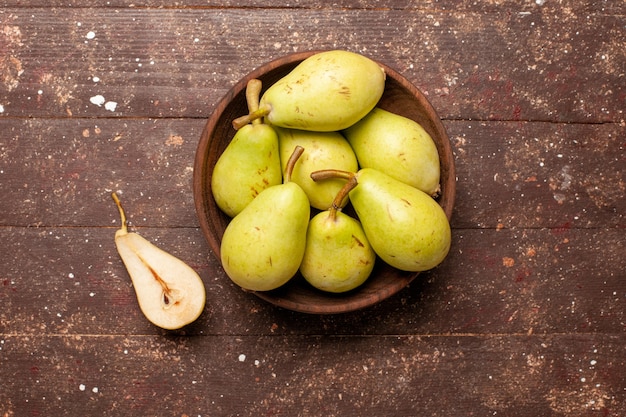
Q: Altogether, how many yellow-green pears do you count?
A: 7